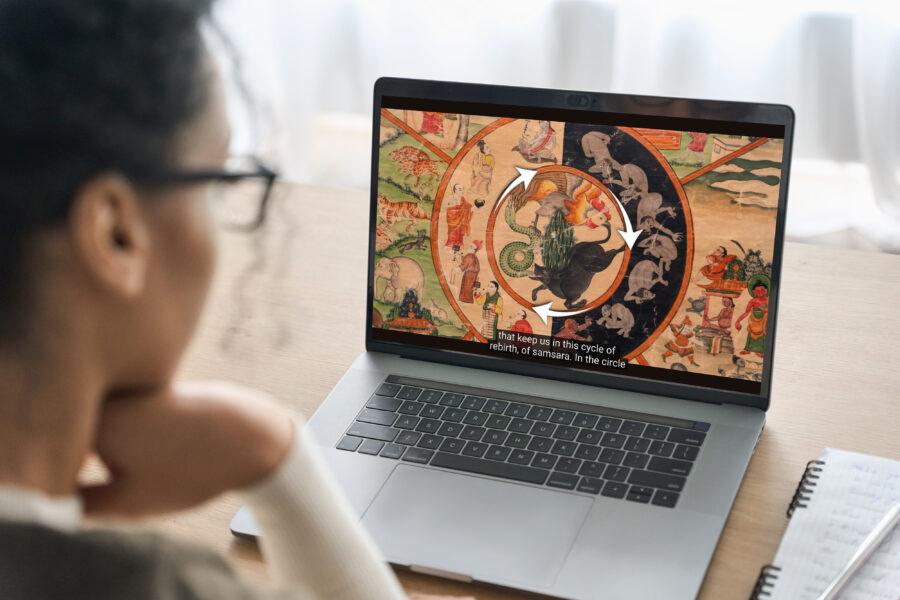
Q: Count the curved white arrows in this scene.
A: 3